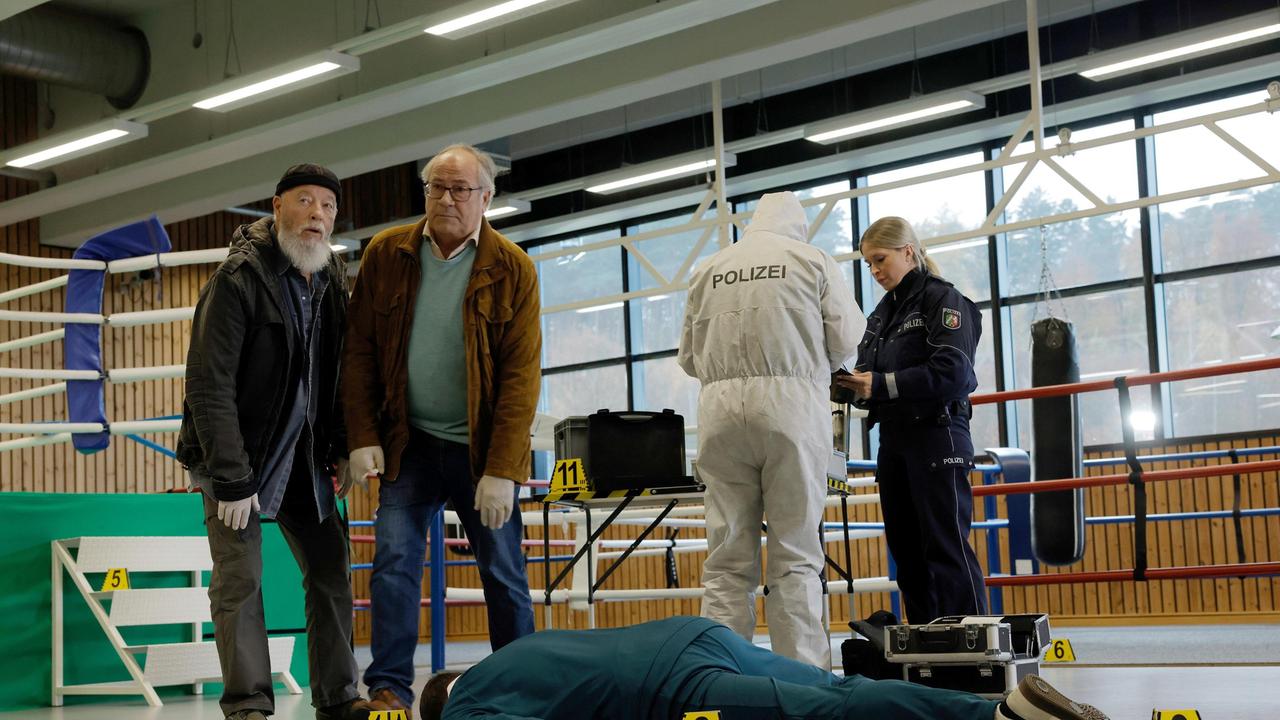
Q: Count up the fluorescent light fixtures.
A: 8